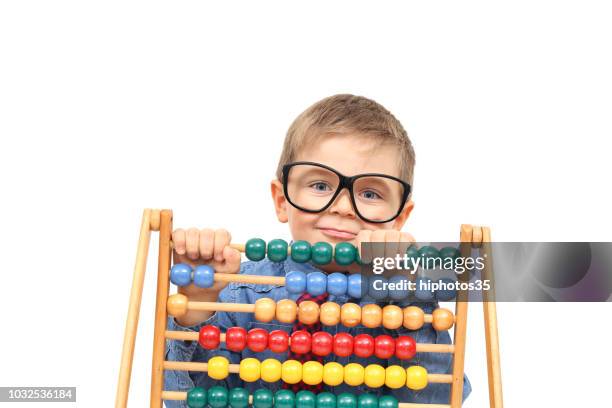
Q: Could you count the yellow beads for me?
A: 10